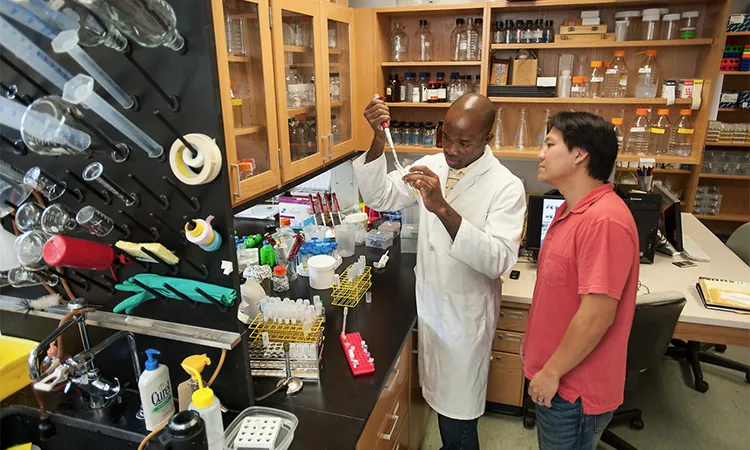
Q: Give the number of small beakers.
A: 2